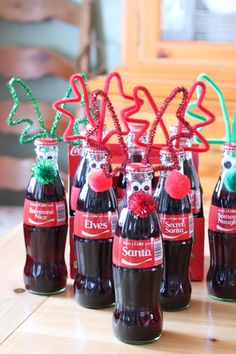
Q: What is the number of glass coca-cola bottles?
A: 8